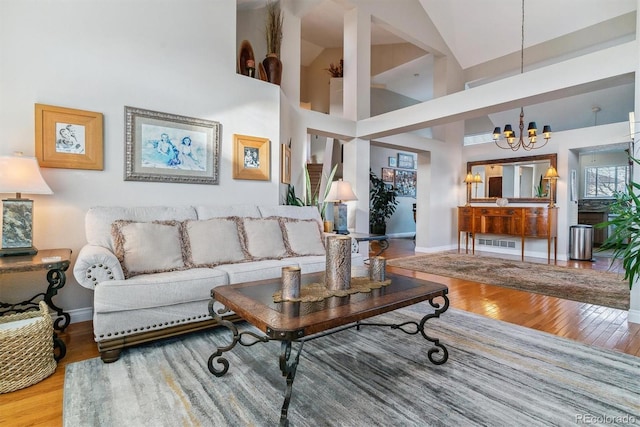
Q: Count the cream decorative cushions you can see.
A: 4